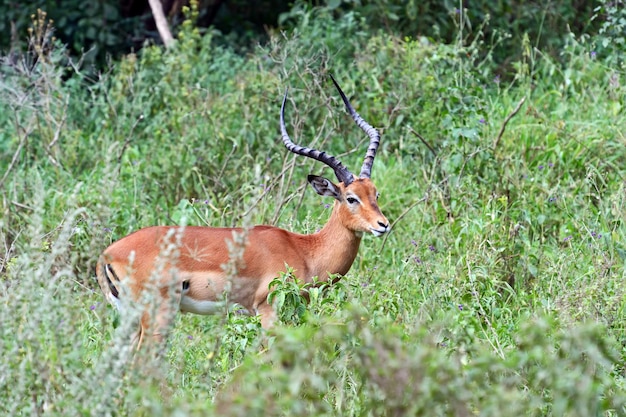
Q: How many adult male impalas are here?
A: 1